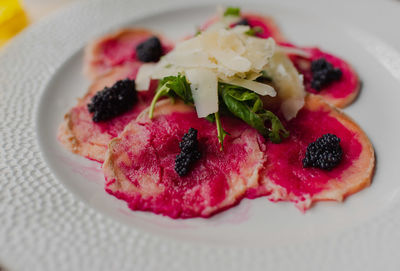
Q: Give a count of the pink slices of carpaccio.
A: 6